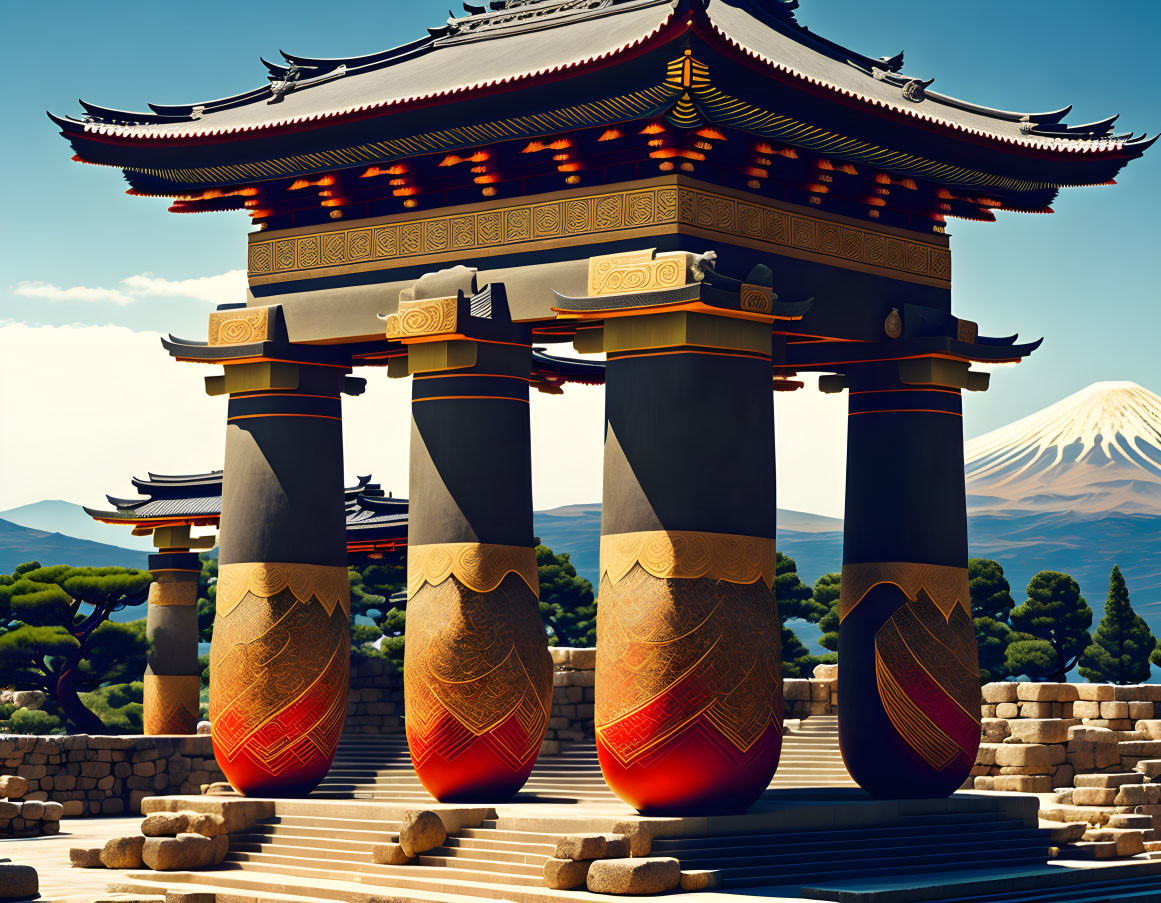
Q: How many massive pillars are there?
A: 4